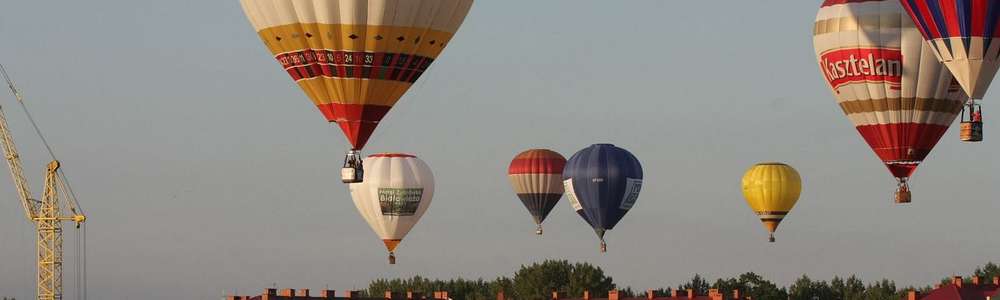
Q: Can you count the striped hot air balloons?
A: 4